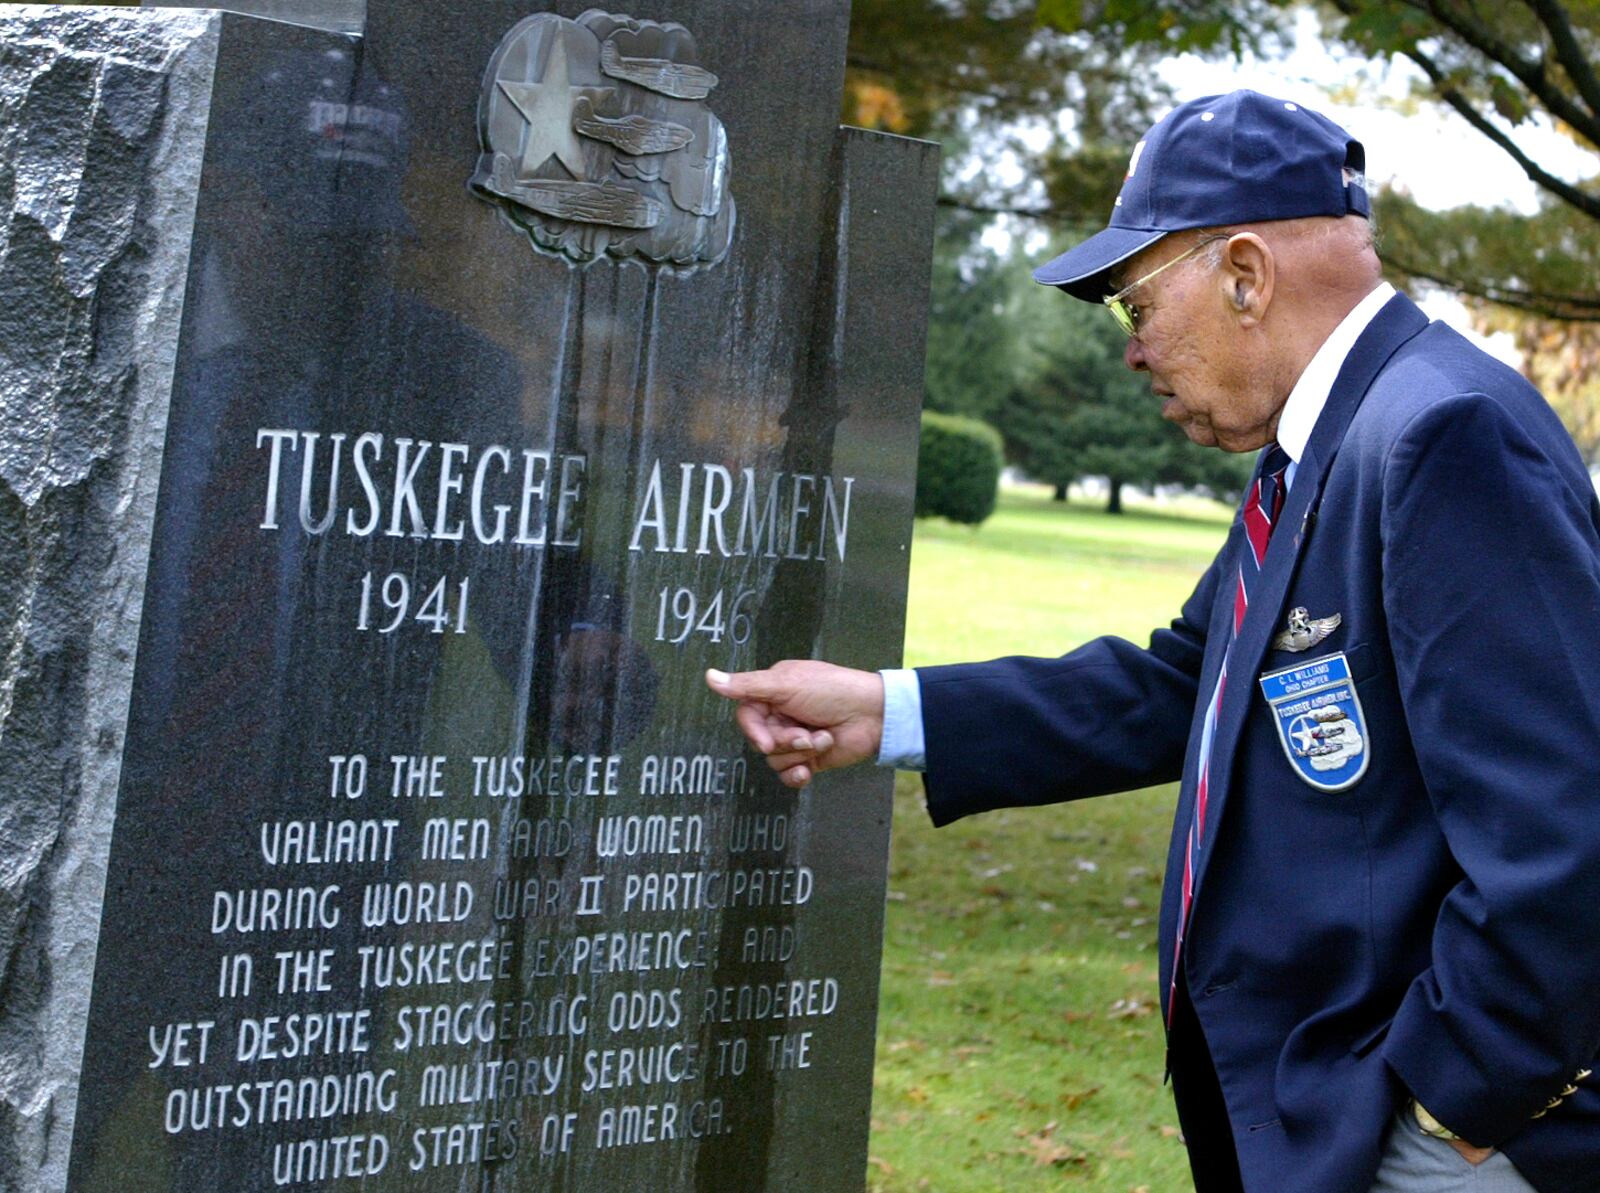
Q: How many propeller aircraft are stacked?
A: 3